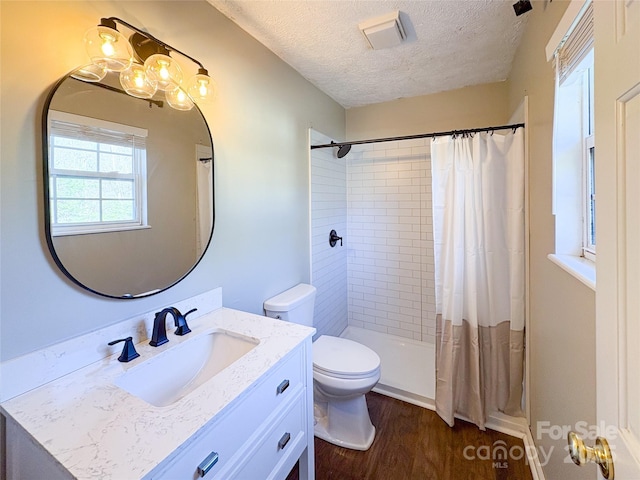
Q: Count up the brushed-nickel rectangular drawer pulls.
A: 3